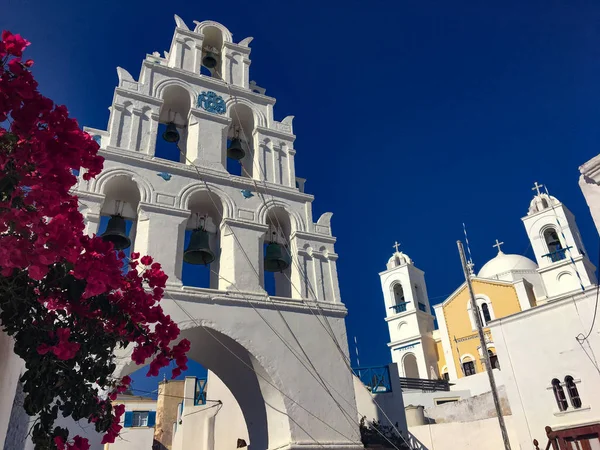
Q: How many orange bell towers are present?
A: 0